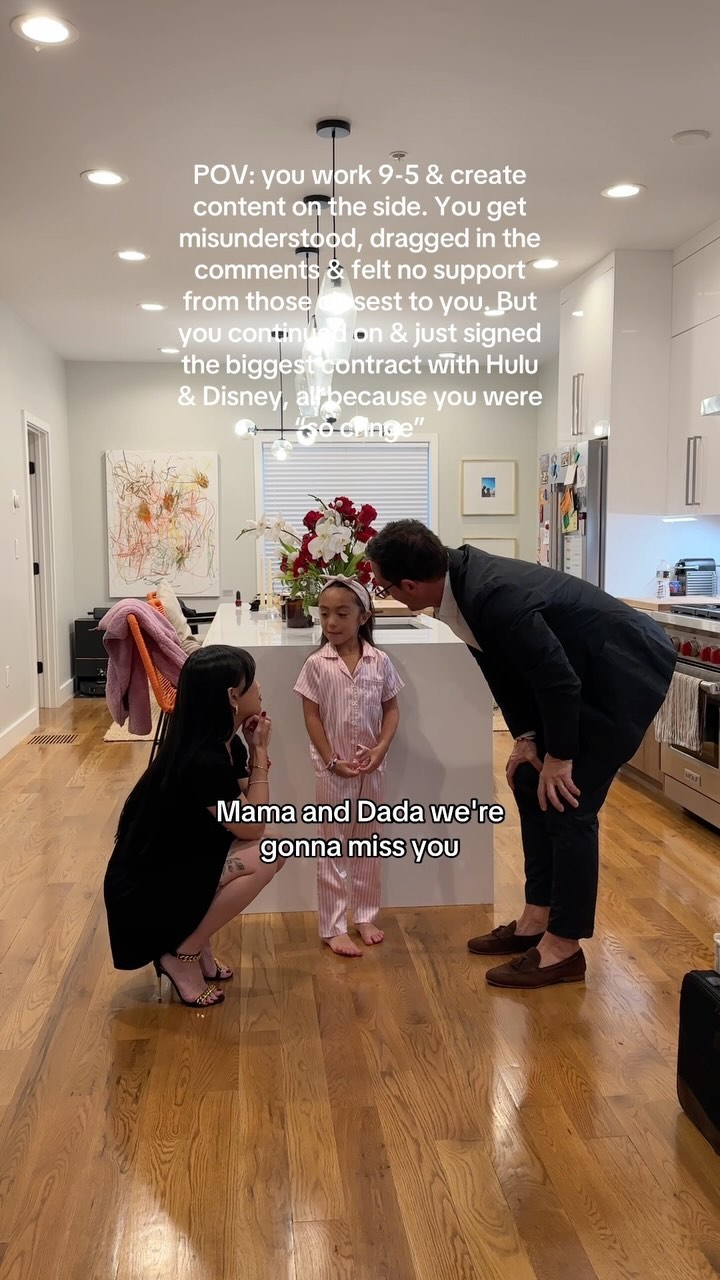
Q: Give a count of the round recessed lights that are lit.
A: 9